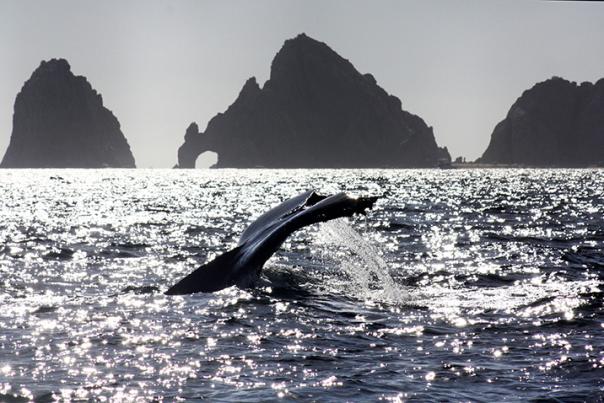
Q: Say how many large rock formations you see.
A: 3